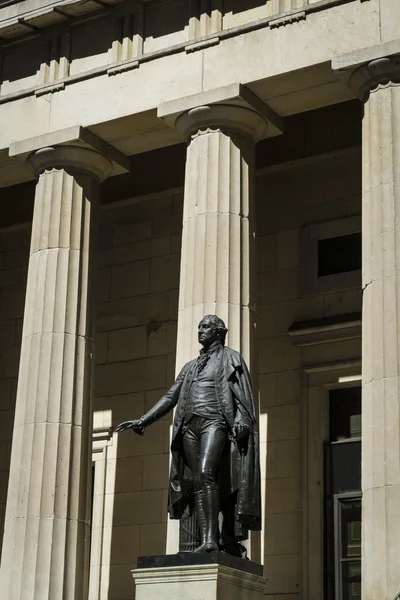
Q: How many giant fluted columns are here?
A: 3